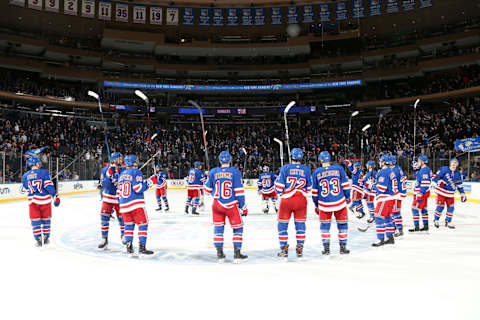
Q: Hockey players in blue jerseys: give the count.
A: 15